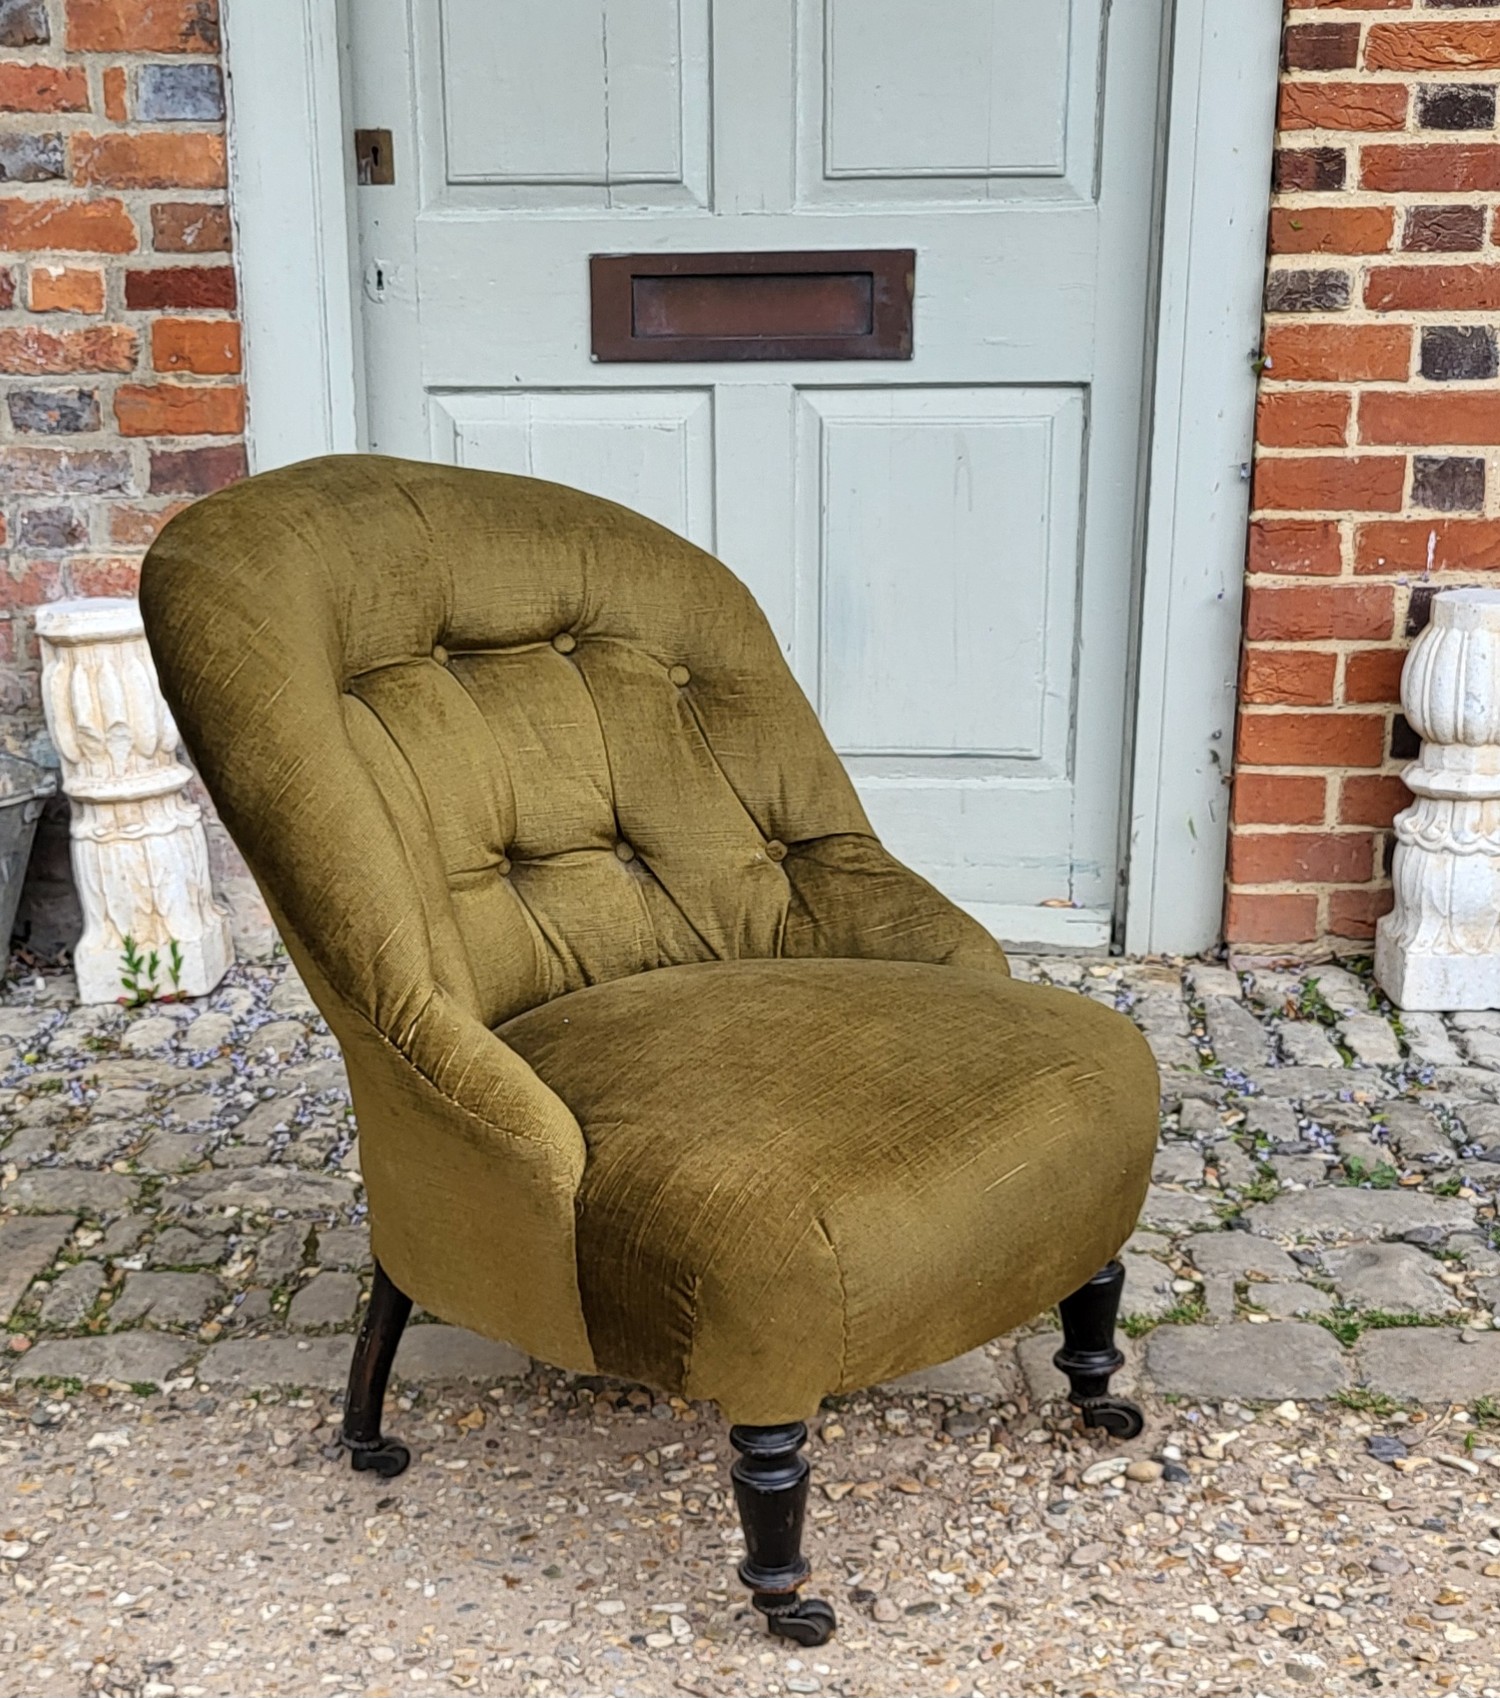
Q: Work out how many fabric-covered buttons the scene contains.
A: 6